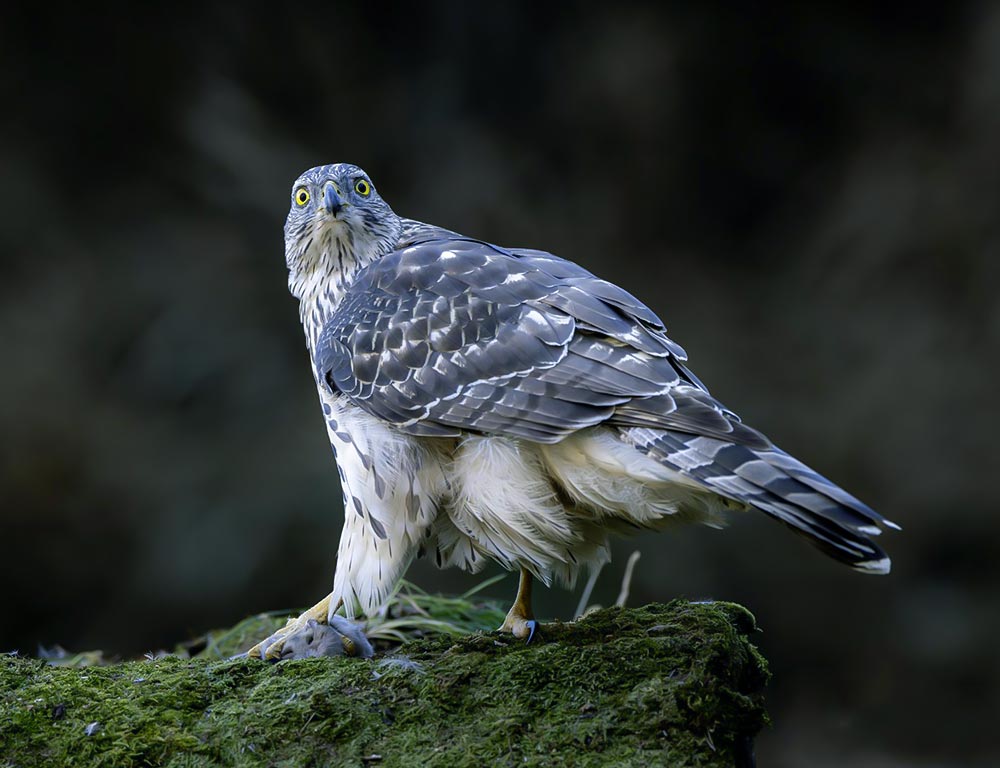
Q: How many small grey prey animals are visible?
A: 1